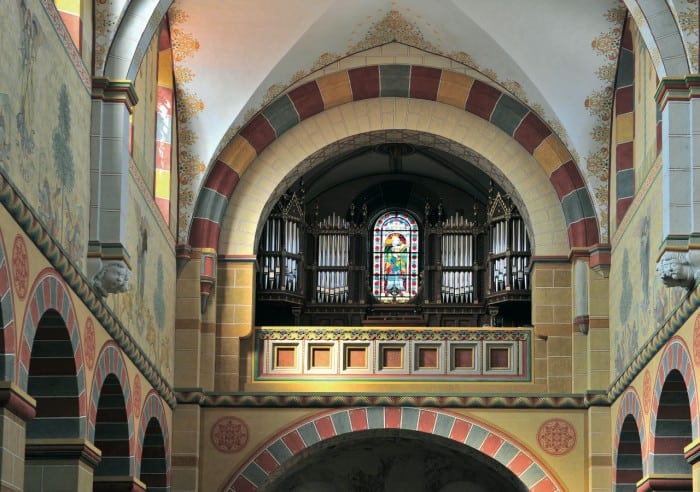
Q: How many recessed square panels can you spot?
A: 7